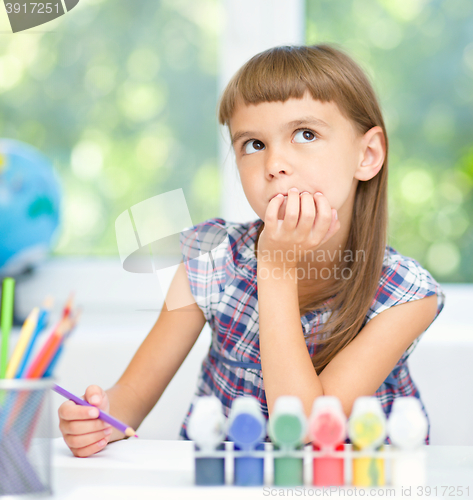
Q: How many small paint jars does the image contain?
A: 6